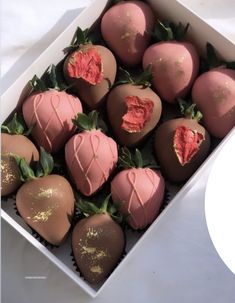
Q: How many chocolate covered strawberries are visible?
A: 12